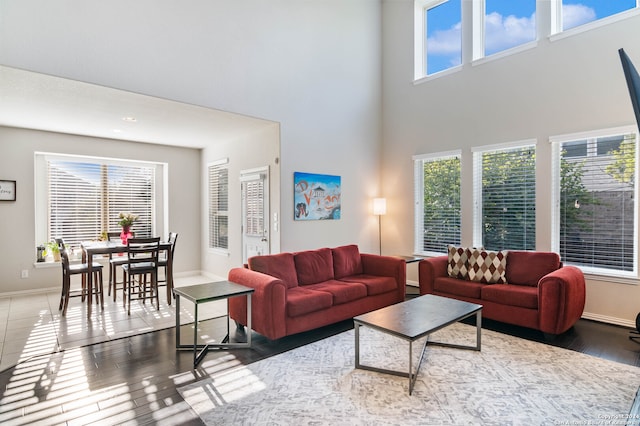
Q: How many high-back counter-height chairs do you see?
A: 4